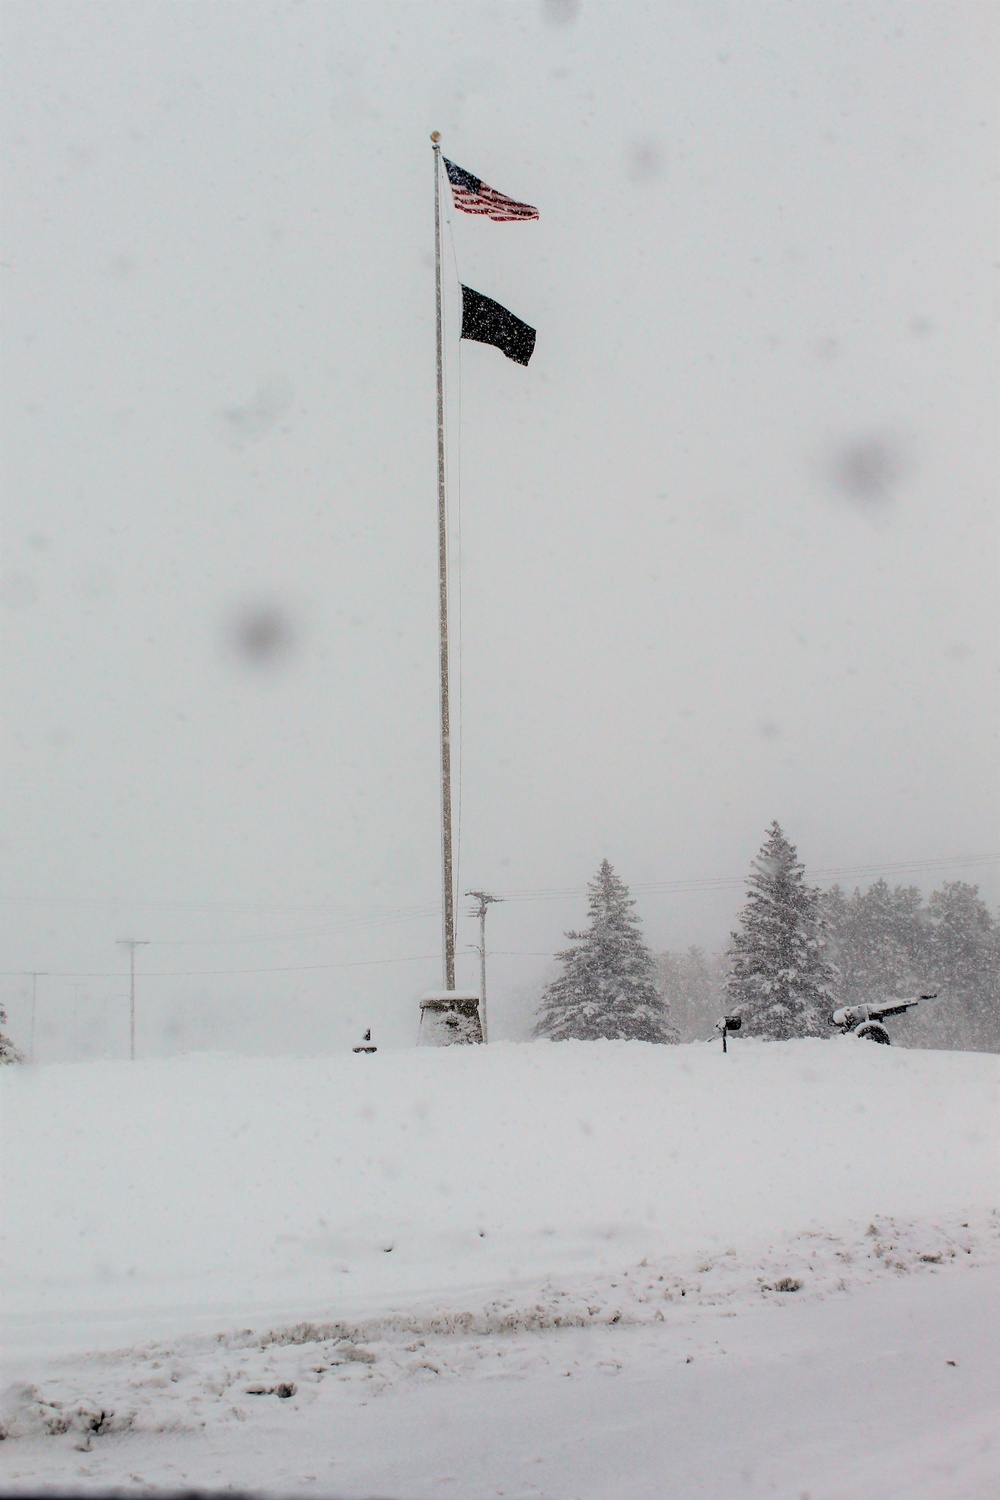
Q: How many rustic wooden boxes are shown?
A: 0